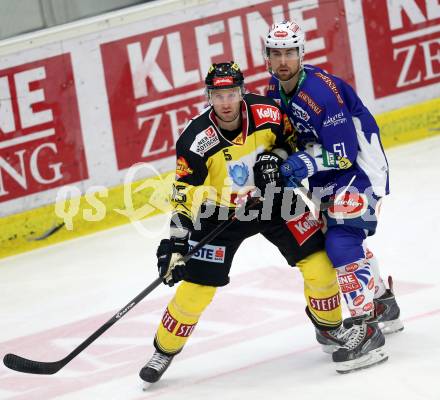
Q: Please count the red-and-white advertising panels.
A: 3